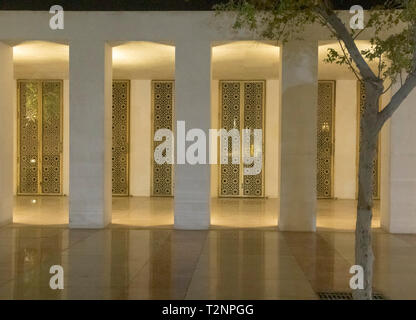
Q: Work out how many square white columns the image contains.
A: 5